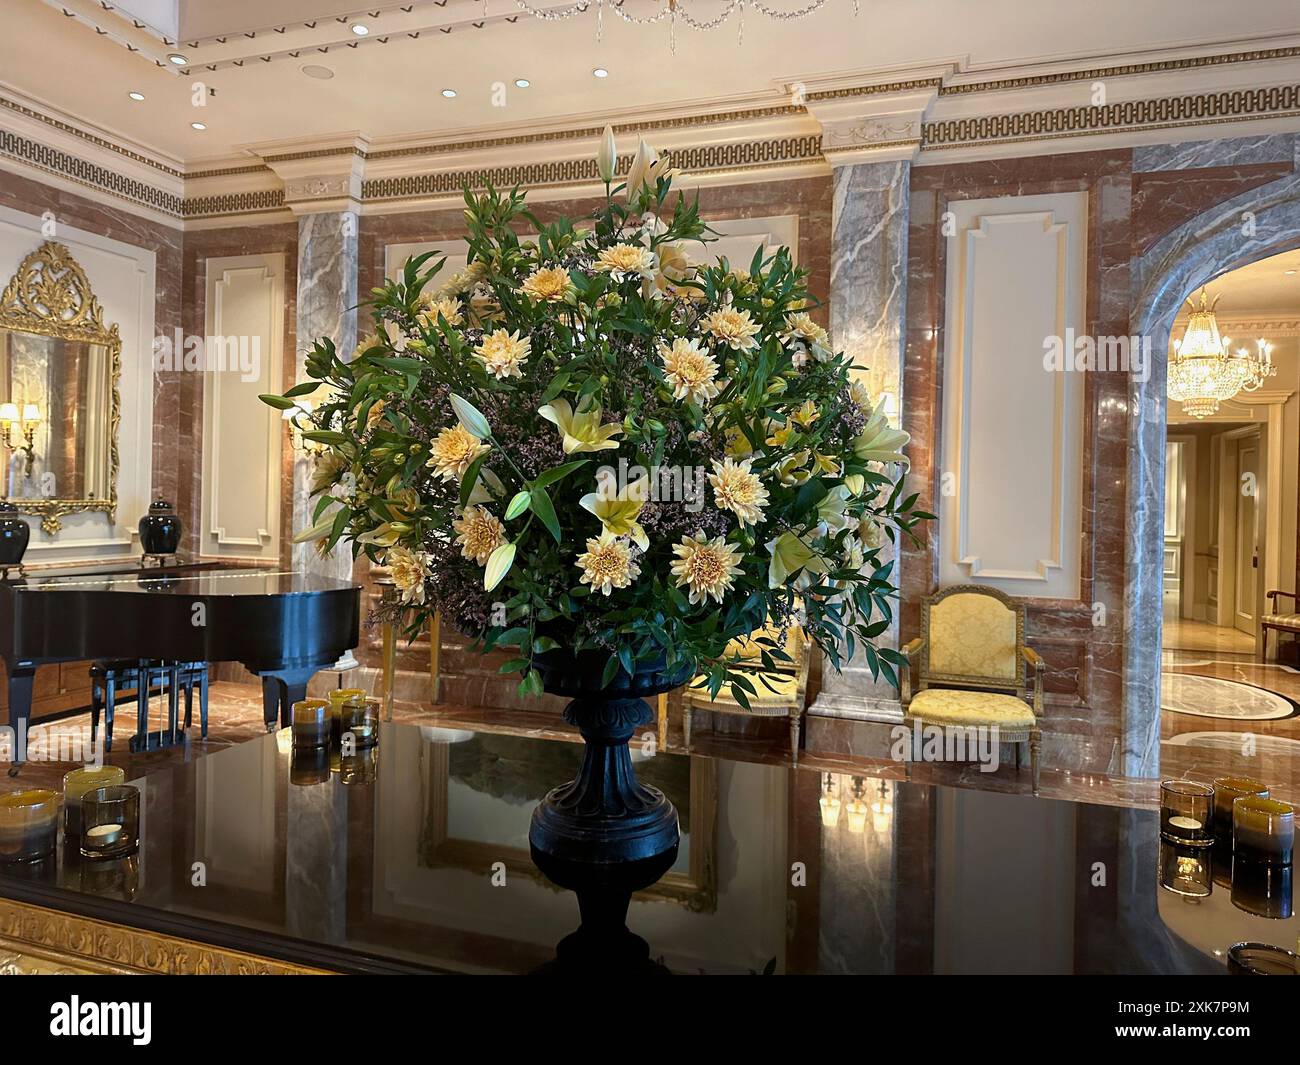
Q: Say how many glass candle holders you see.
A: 10